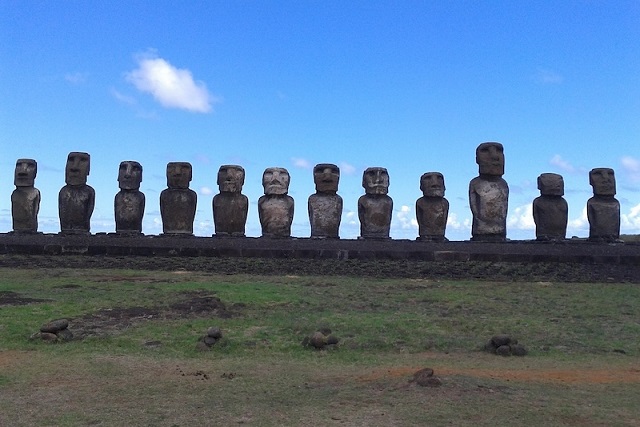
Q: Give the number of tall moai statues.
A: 12